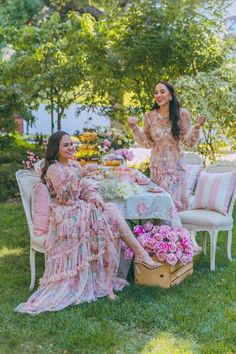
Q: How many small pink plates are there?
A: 2